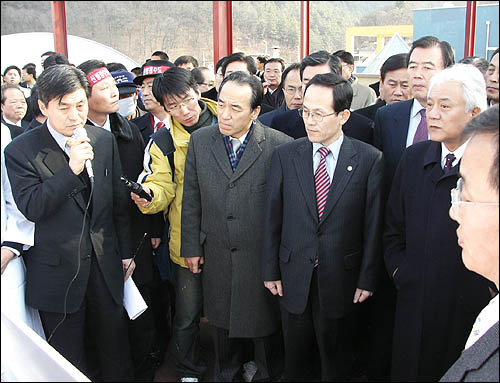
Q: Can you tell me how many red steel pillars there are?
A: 4